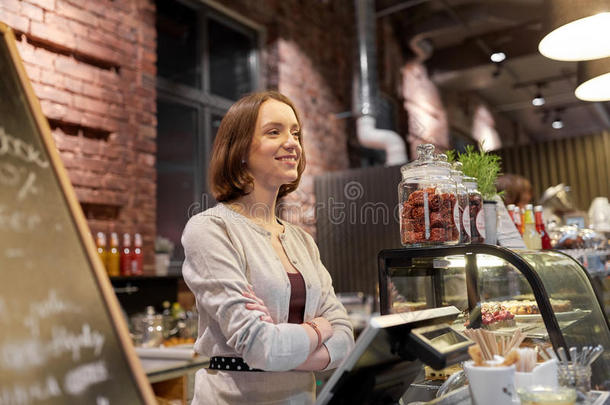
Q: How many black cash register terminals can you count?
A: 1